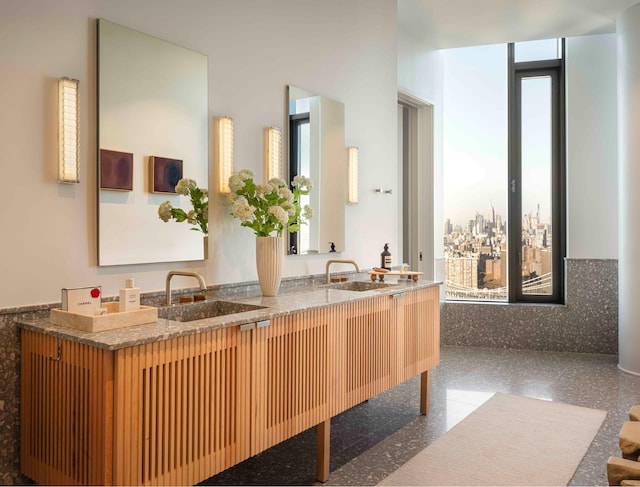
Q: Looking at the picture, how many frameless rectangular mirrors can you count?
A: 2